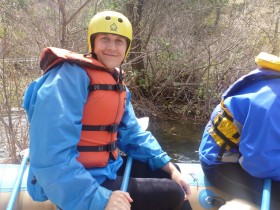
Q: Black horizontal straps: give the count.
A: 3